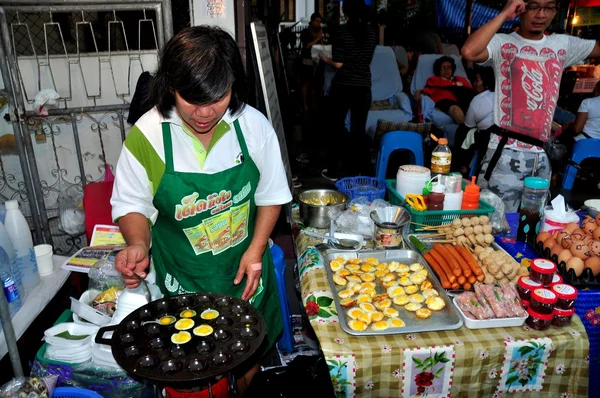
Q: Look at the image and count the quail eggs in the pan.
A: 6